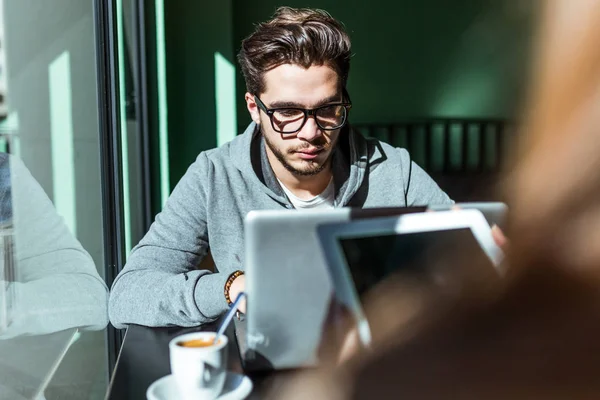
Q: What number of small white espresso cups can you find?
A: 1